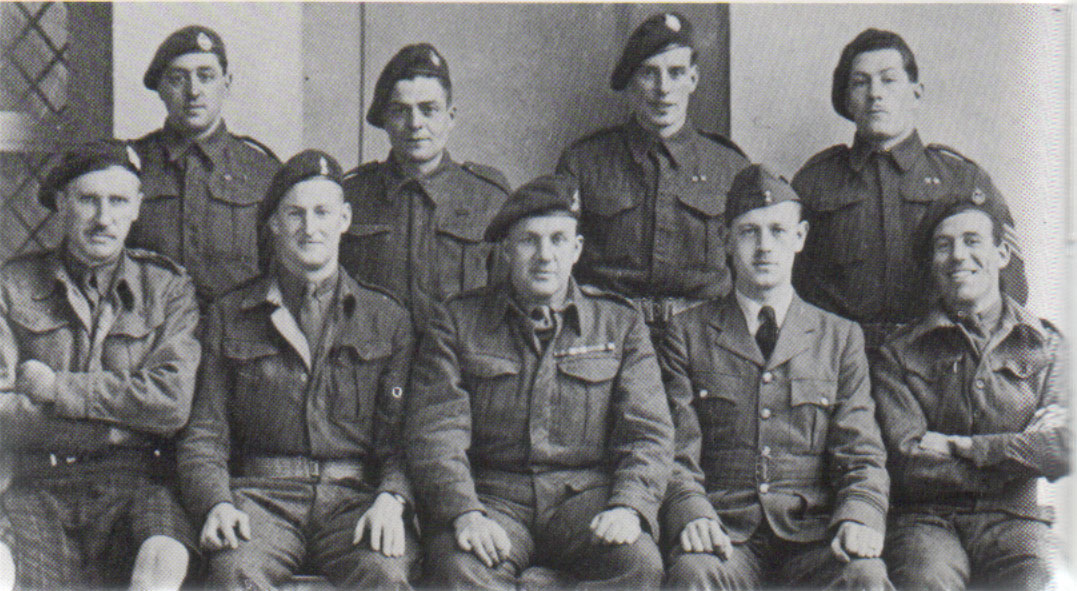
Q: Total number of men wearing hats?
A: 9